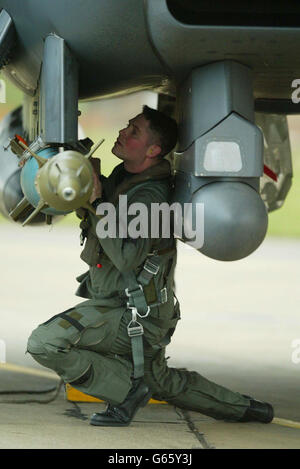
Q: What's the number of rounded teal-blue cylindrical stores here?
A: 1